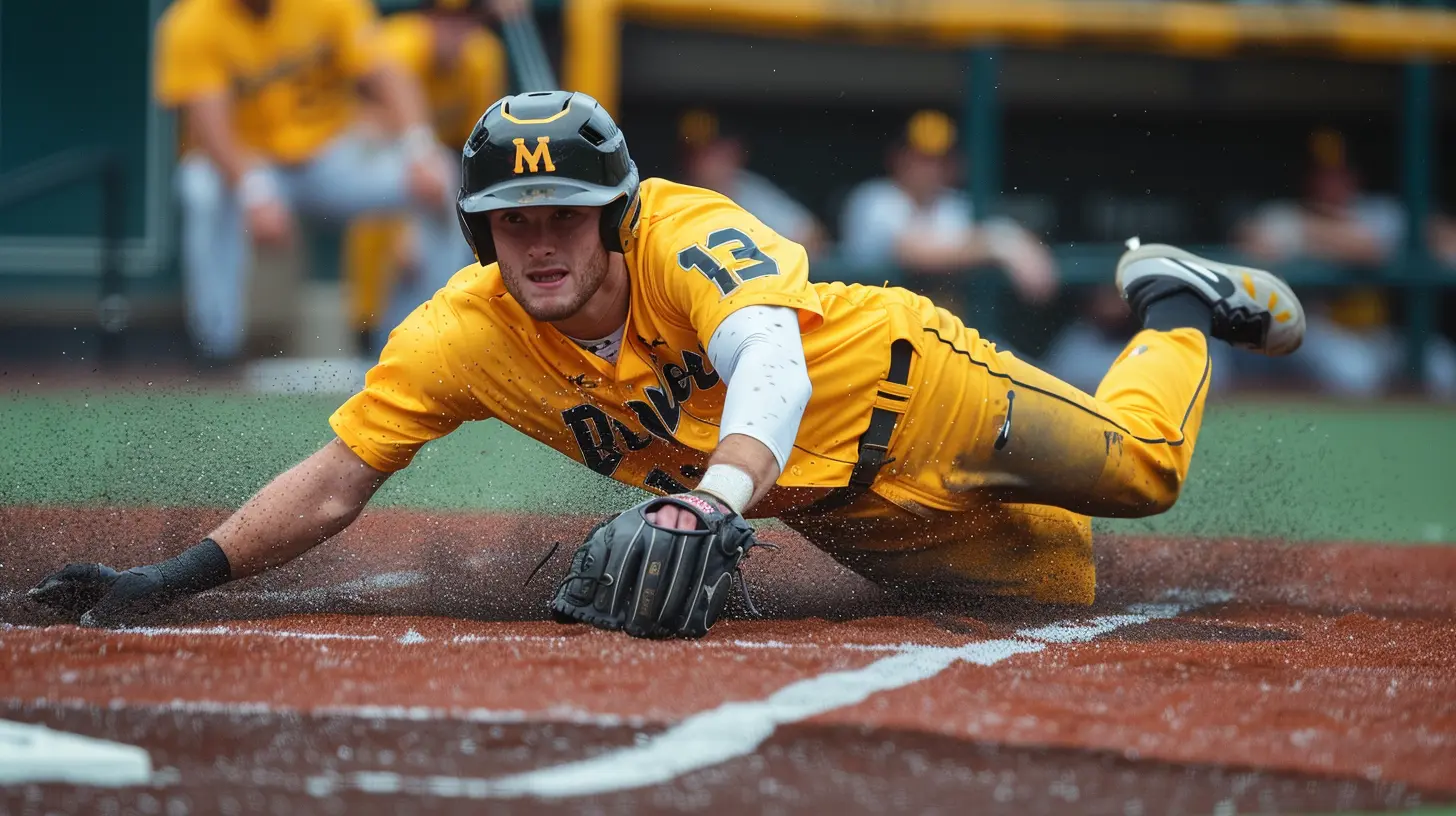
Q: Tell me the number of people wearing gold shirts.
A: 3